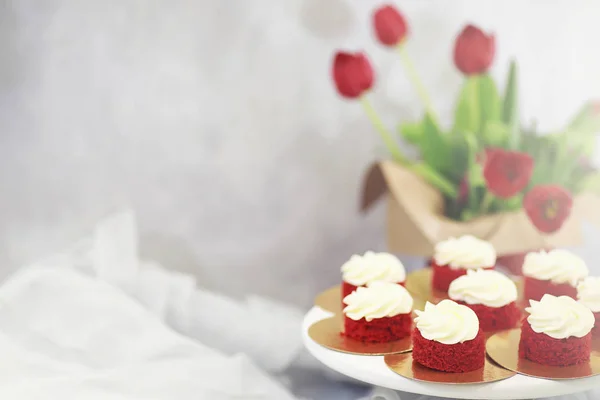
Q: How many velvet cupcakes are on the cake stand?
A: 8